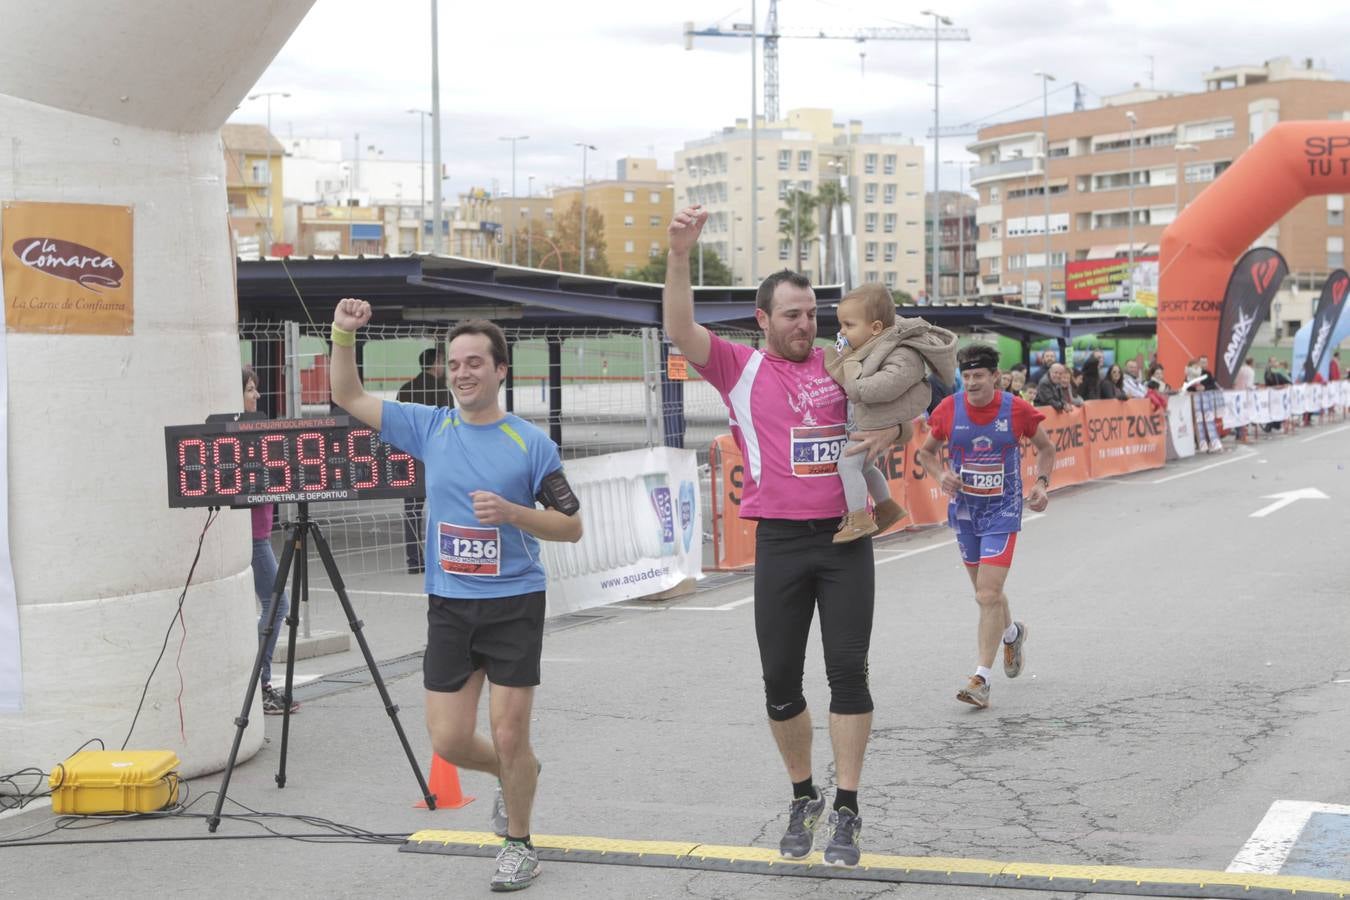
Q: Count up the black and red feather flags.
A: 2